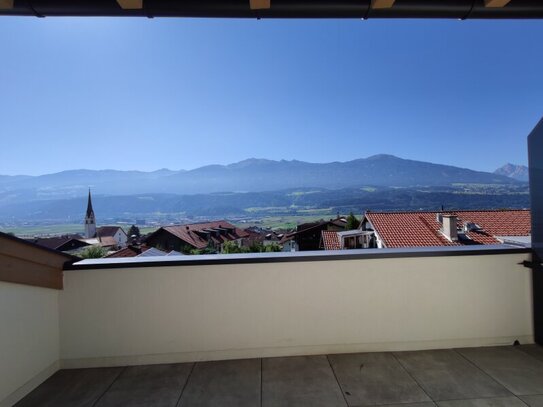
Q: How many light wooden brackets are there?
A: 5